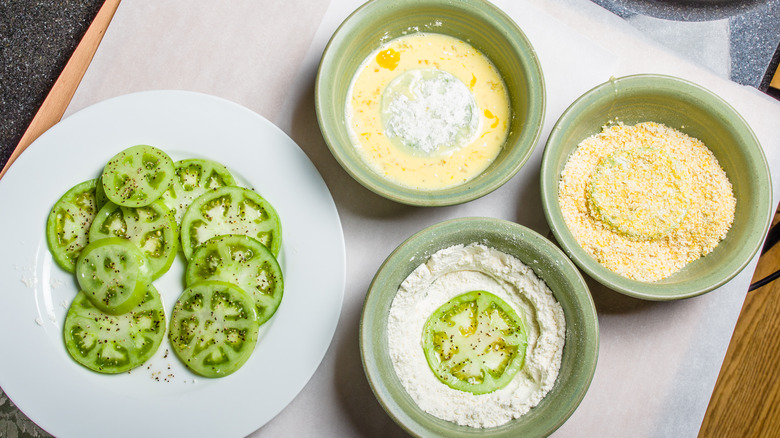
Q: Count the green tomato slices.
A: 13